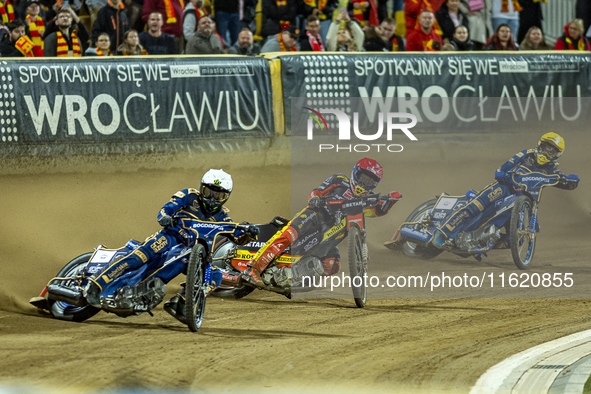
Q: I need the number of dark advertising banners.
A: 2